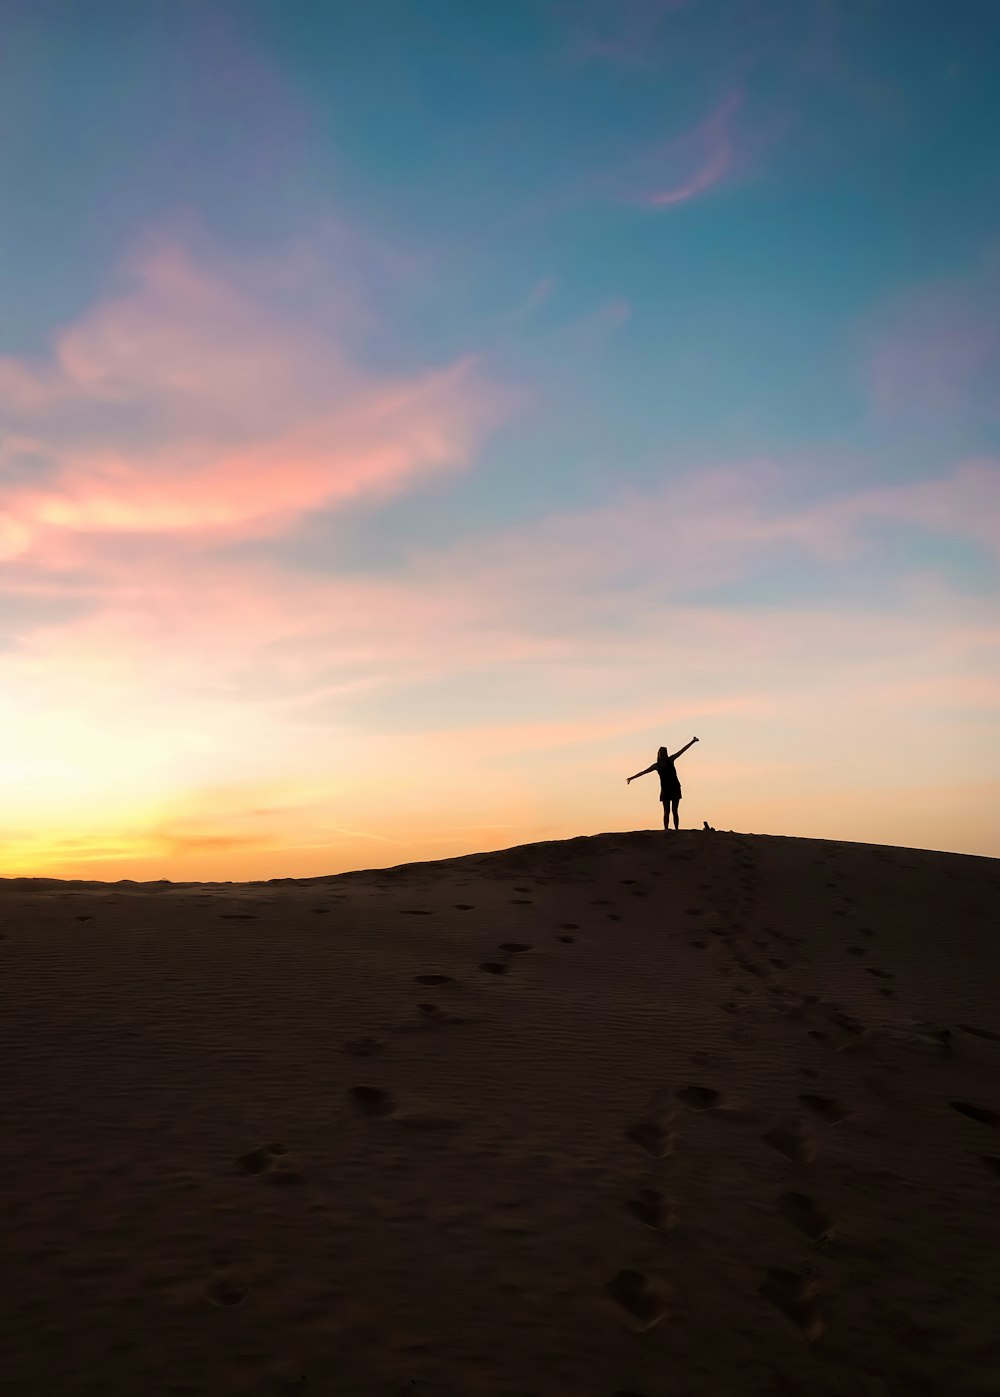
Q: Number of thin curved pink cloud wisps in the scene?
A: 1